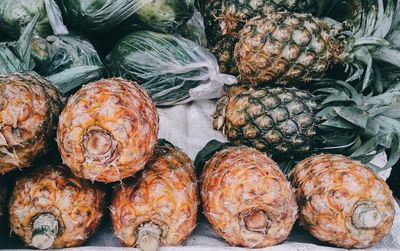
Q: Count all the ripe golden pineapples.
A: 6